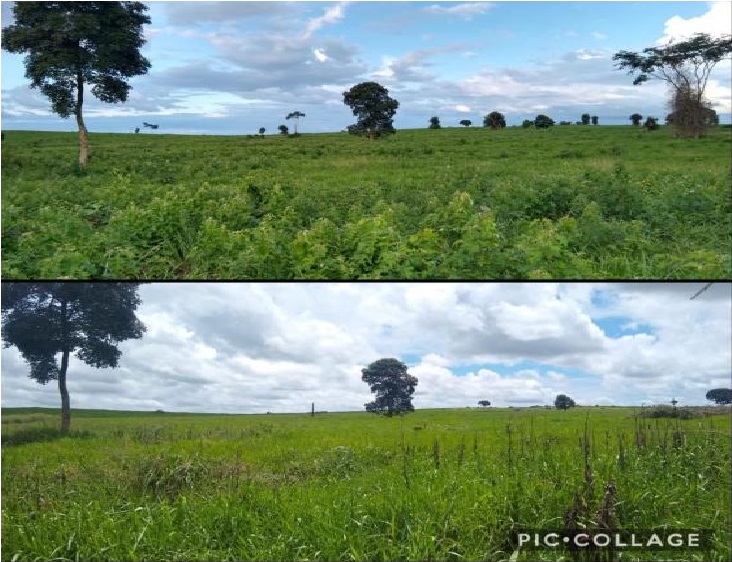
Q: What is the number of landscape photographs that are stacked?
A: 2